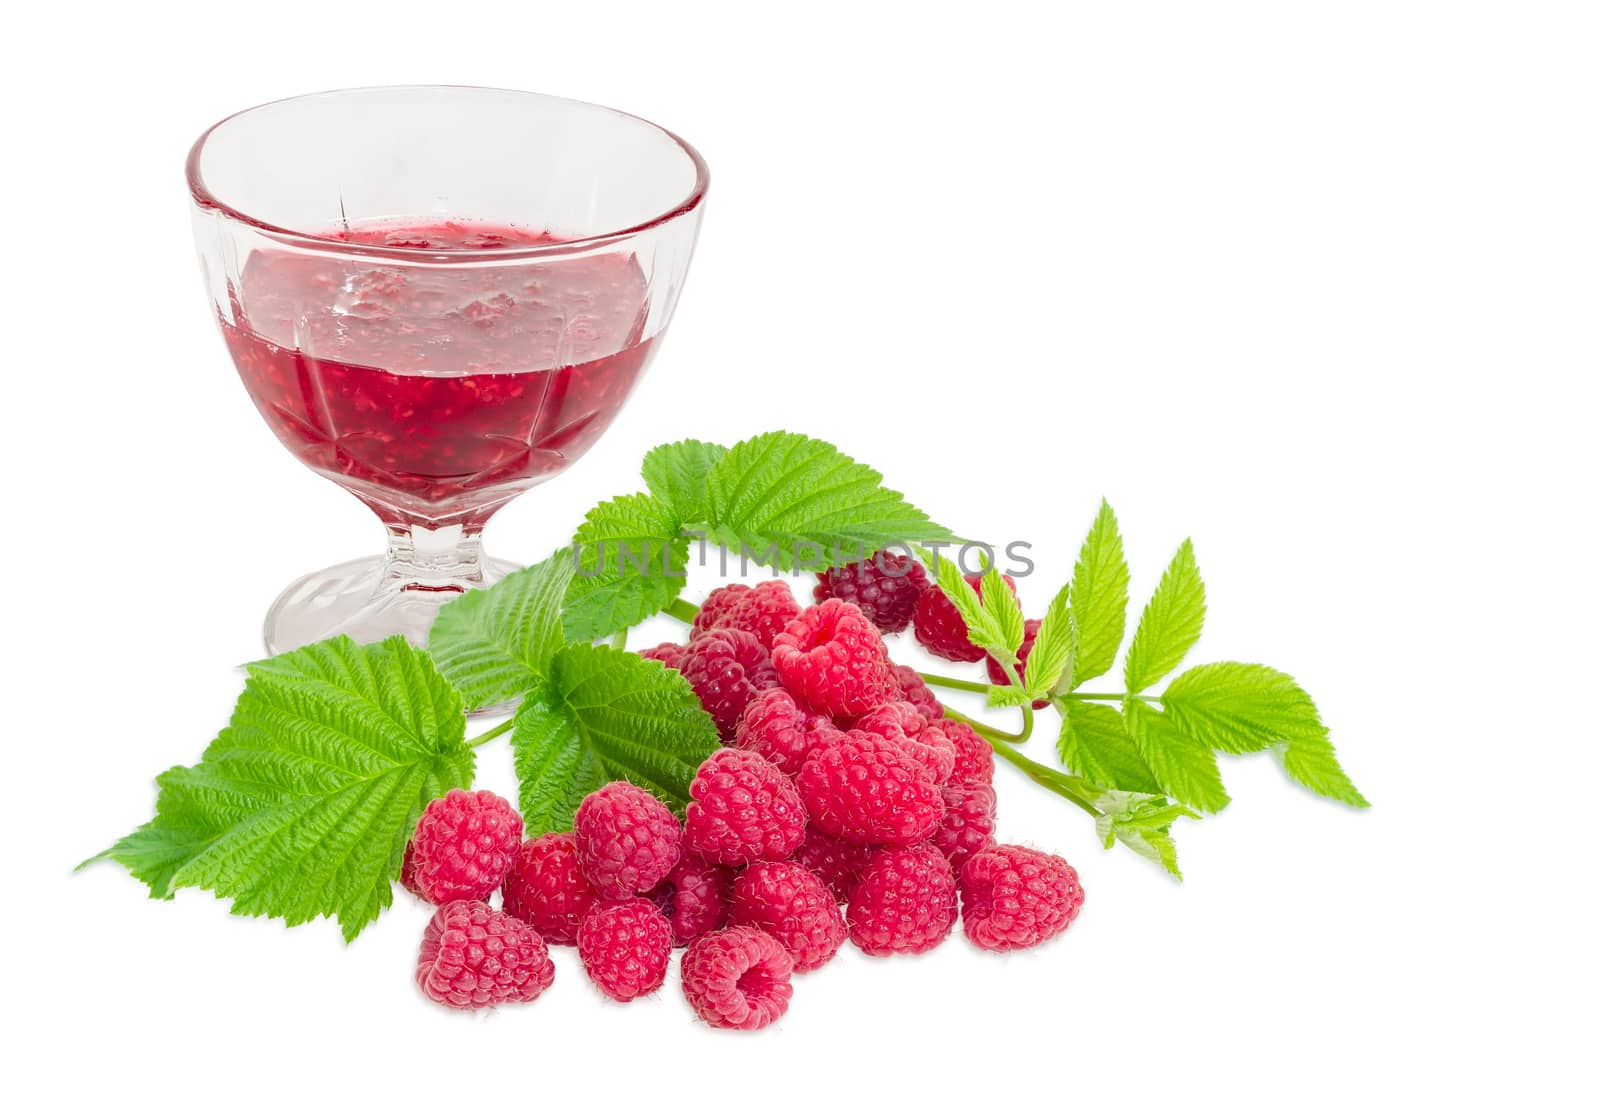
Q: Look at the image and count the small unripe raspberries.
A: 0